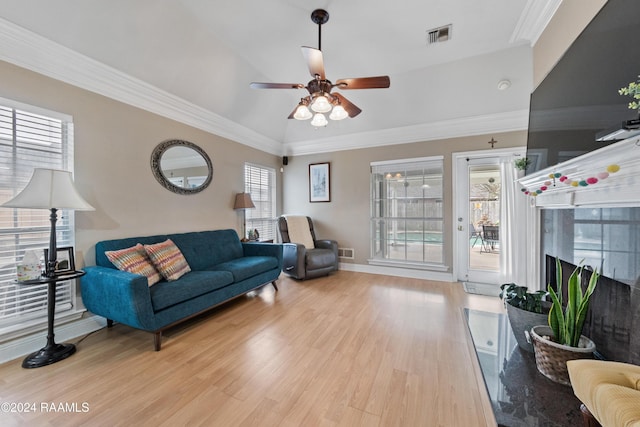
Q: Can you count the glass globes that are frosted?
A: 4